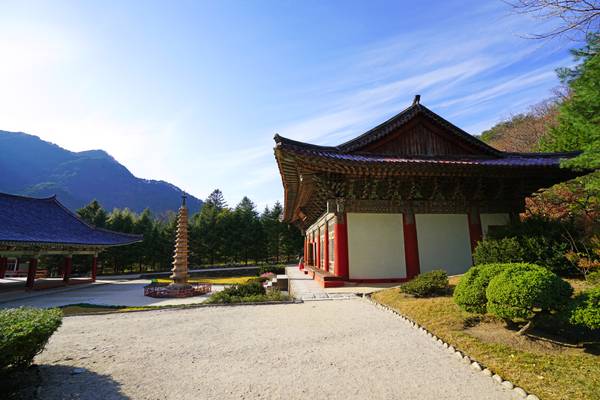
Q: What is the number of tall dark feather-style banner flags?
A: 0